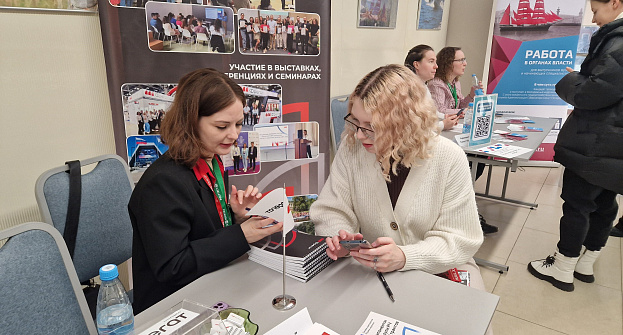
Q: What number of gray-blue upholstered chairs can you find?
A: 3